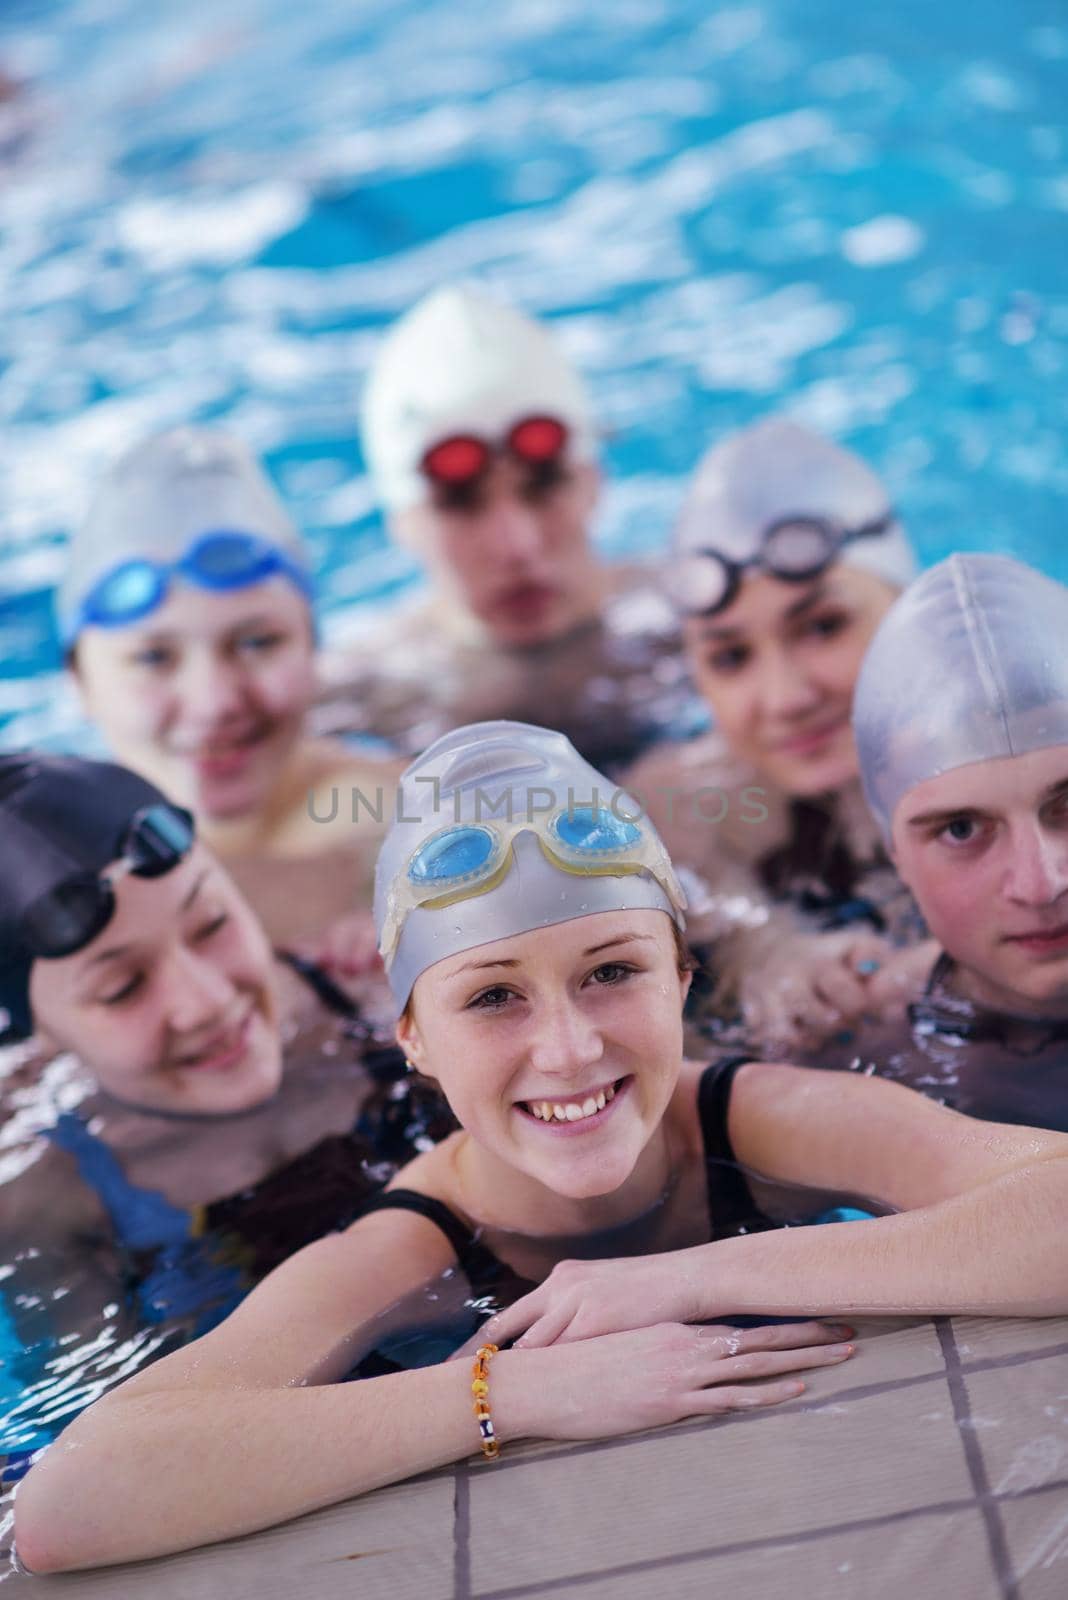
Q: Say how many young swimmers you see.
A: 6